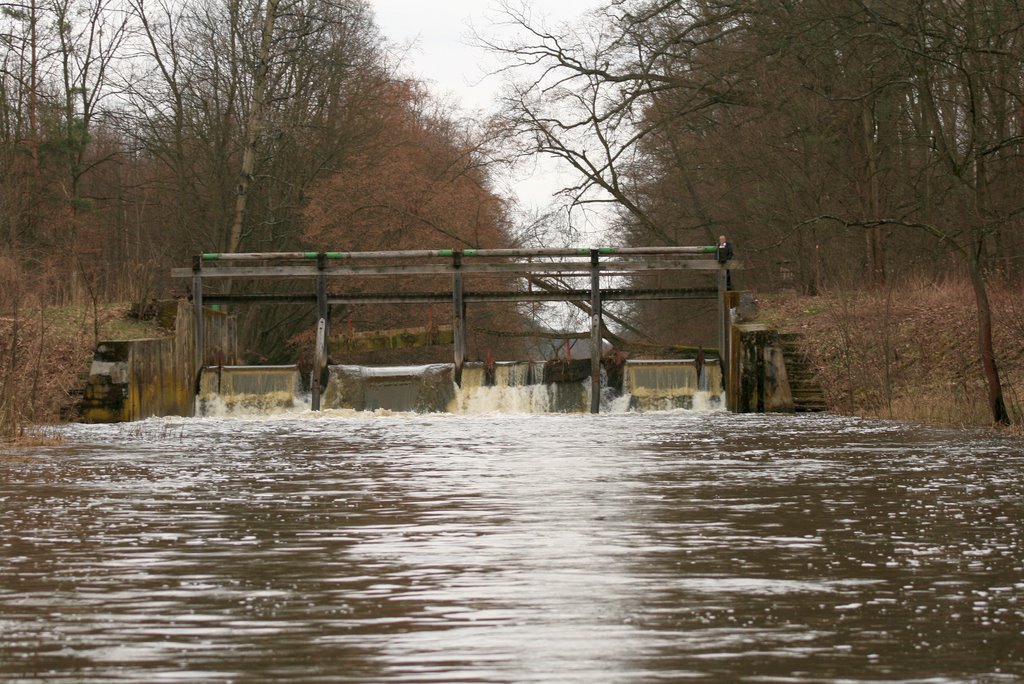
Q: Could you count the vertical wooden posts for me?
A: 5